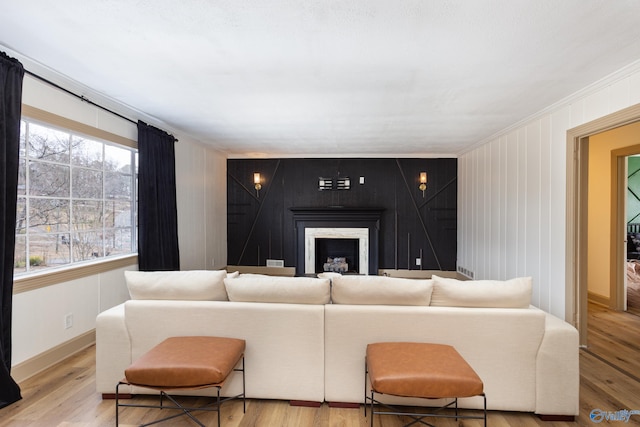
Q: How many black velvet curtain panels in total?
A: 2